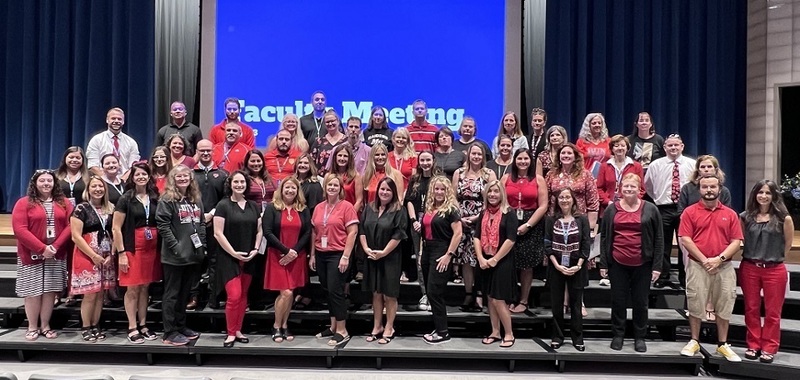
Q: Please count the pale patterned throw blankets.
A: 0